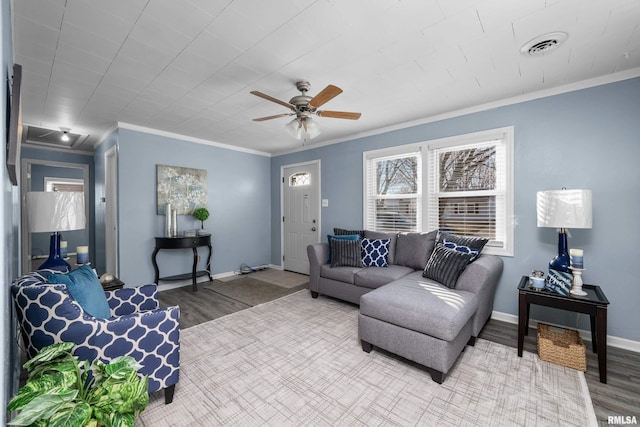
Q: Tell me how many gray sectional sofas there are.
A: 1